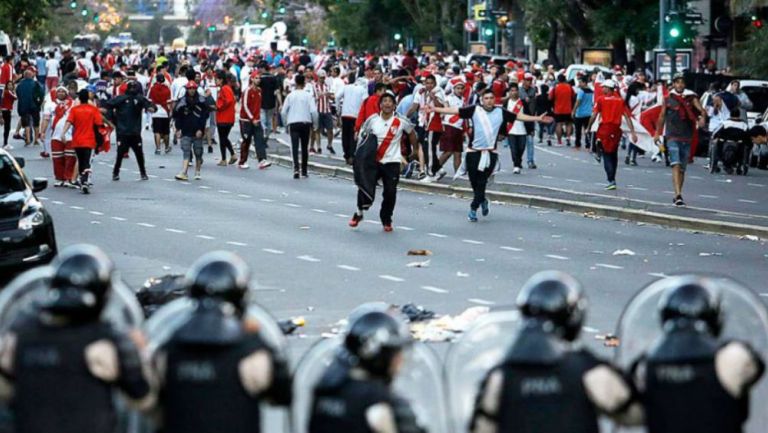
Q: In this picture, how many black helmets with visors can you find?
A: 5